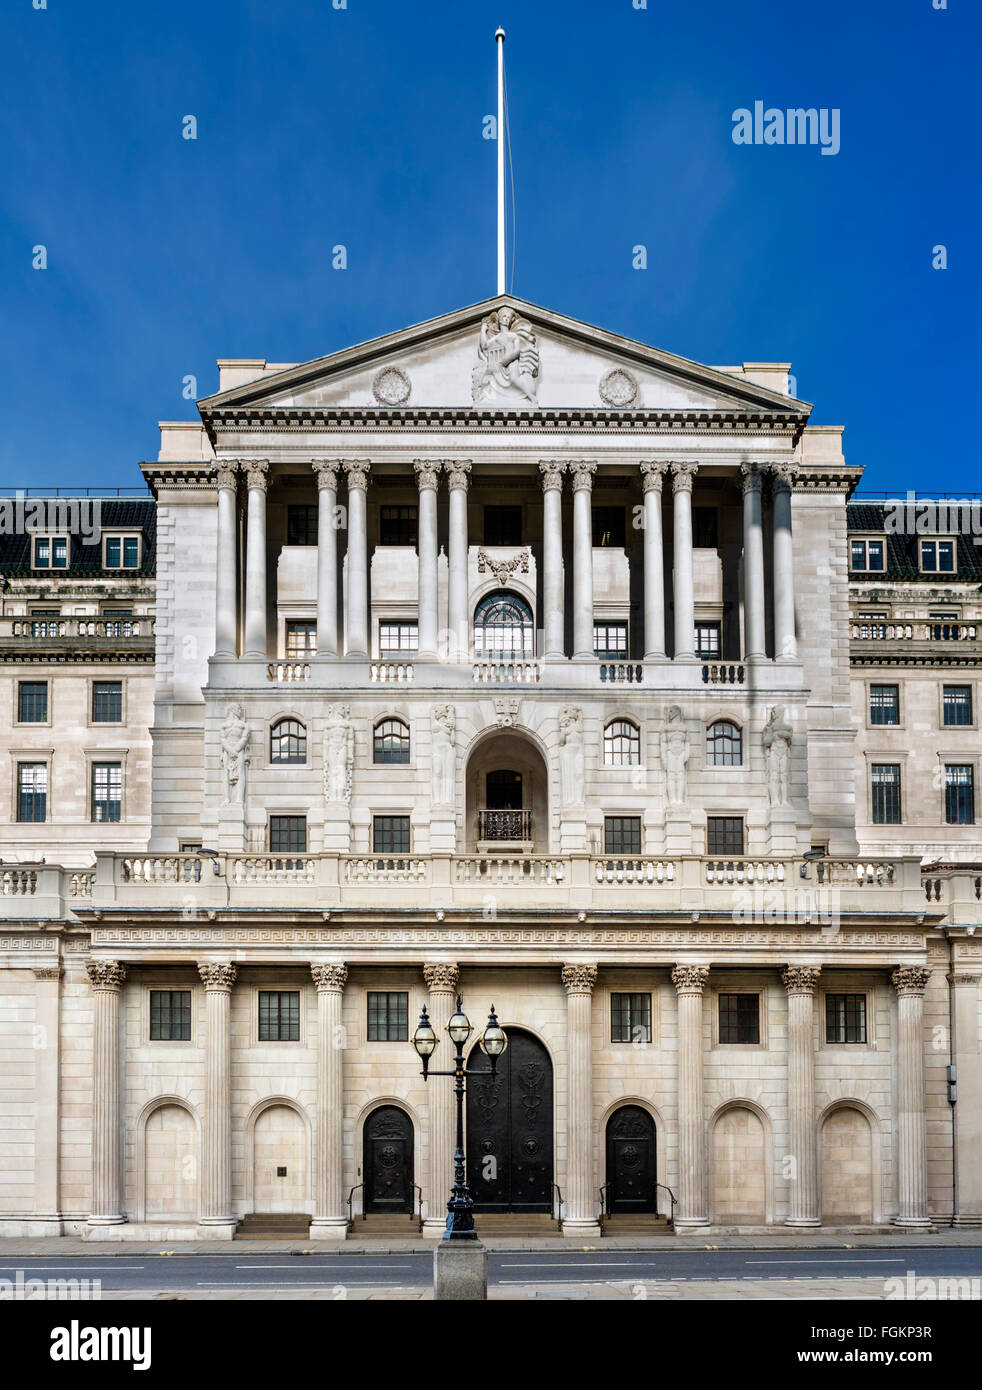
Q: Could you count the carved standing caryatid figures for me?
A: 6